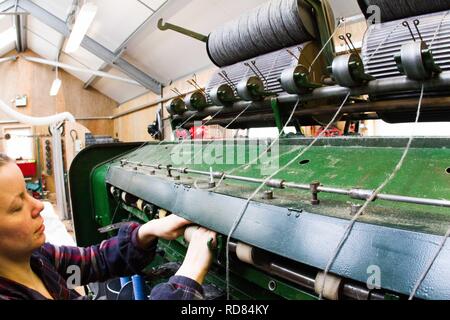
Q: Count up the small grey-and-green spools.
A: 7